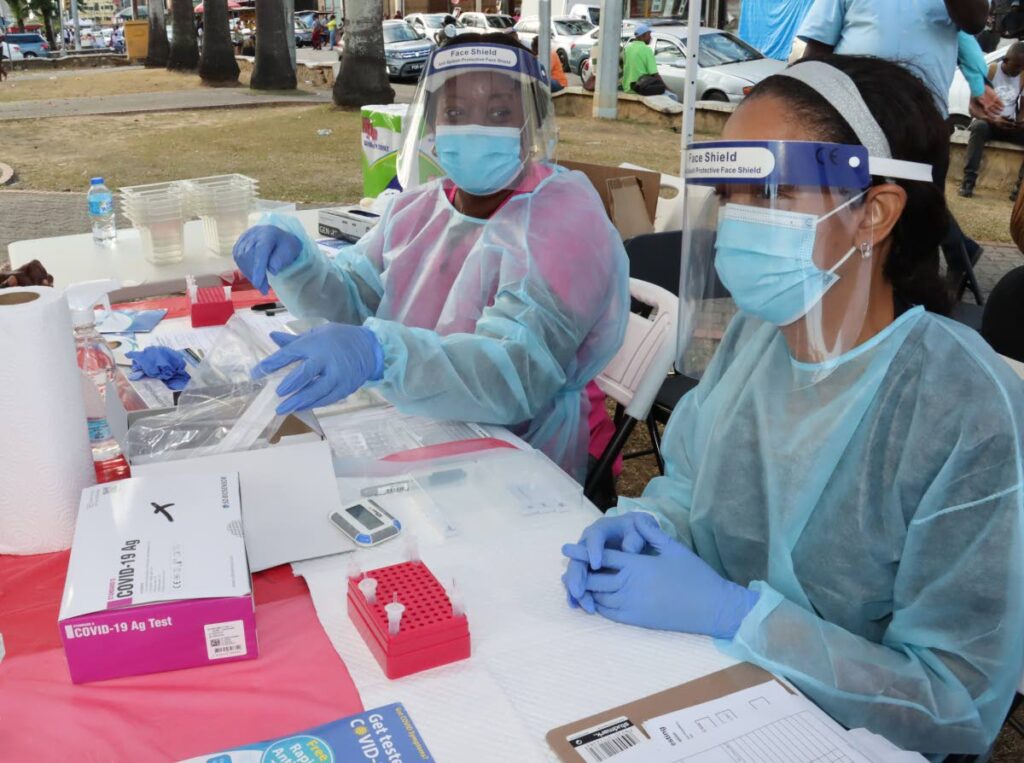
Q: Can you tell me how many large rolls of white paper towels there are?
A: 1